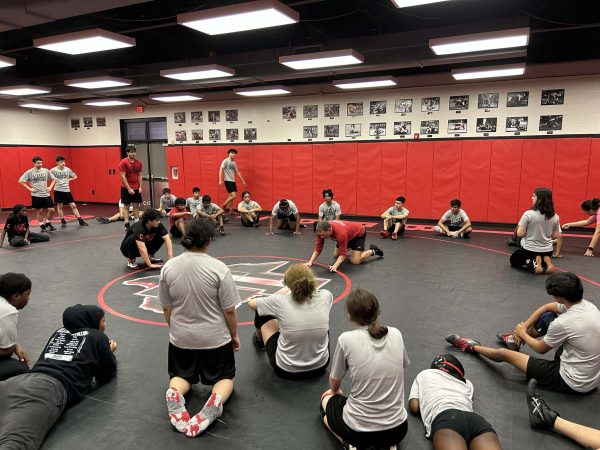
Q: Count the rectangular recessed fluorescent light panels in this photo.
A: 15